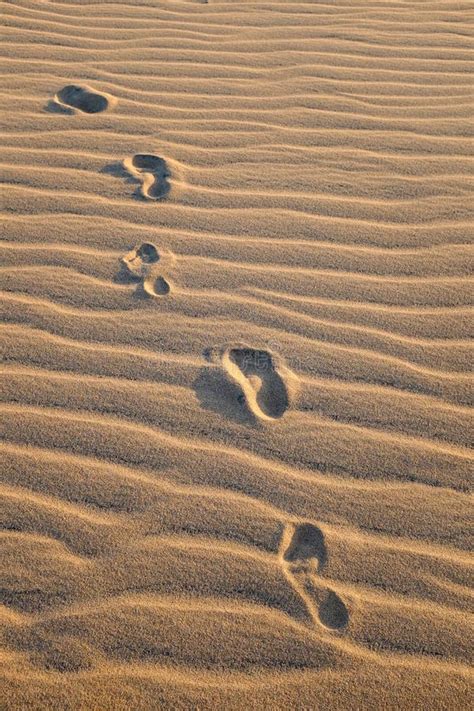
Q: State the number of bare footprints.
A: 5